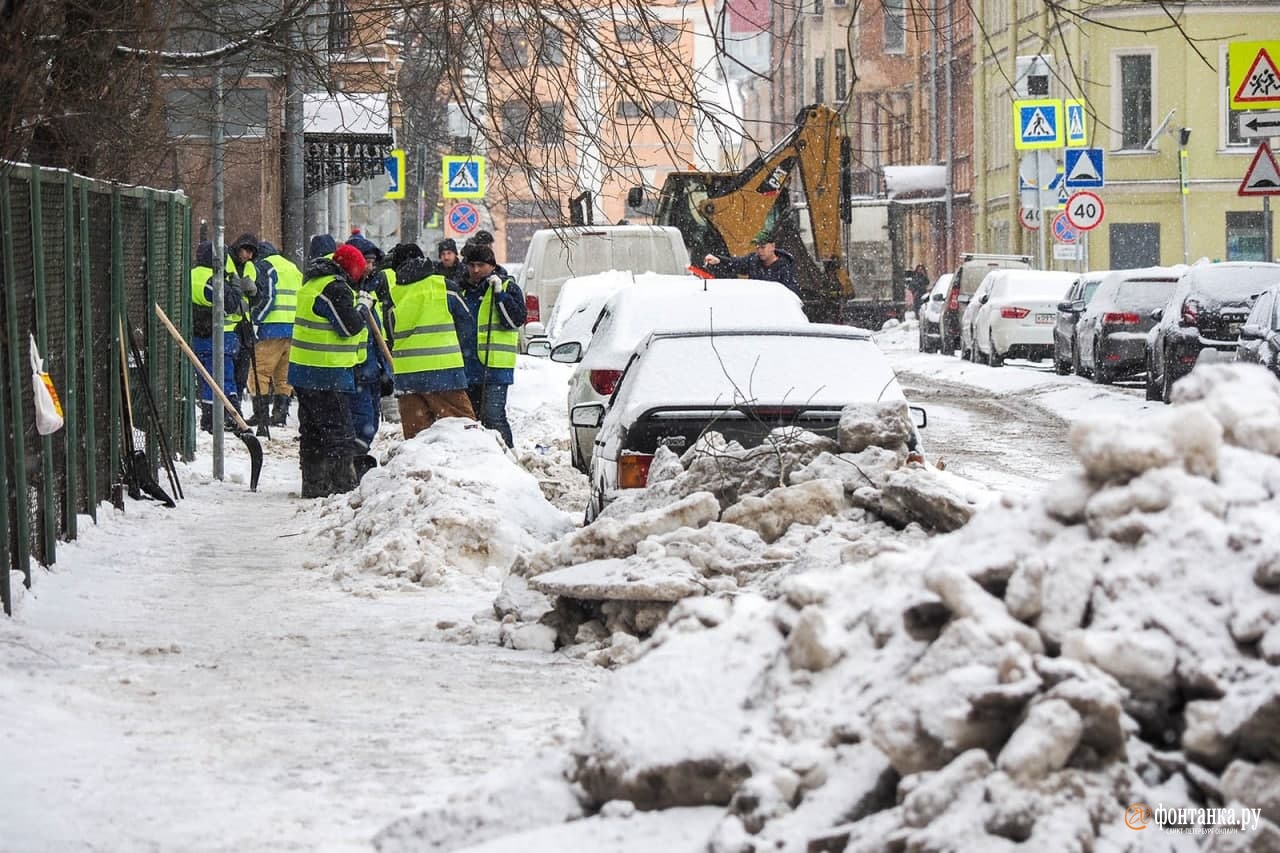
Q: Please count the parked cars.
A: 12